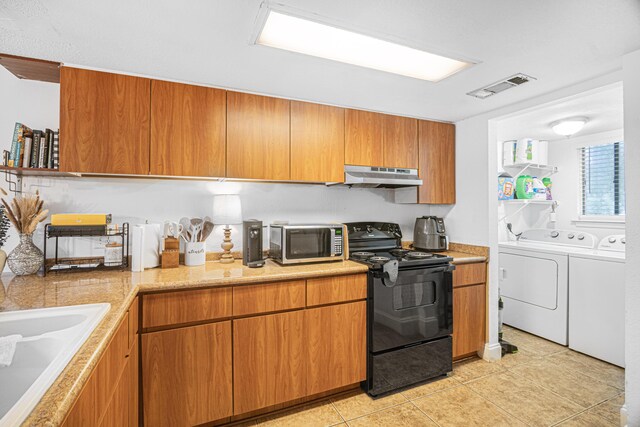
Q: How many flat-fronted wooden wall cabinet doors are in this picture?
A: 7